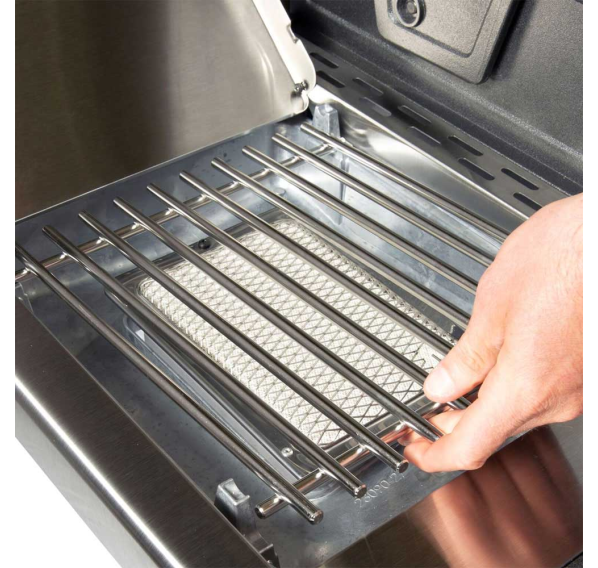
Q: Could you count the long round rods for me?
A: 10